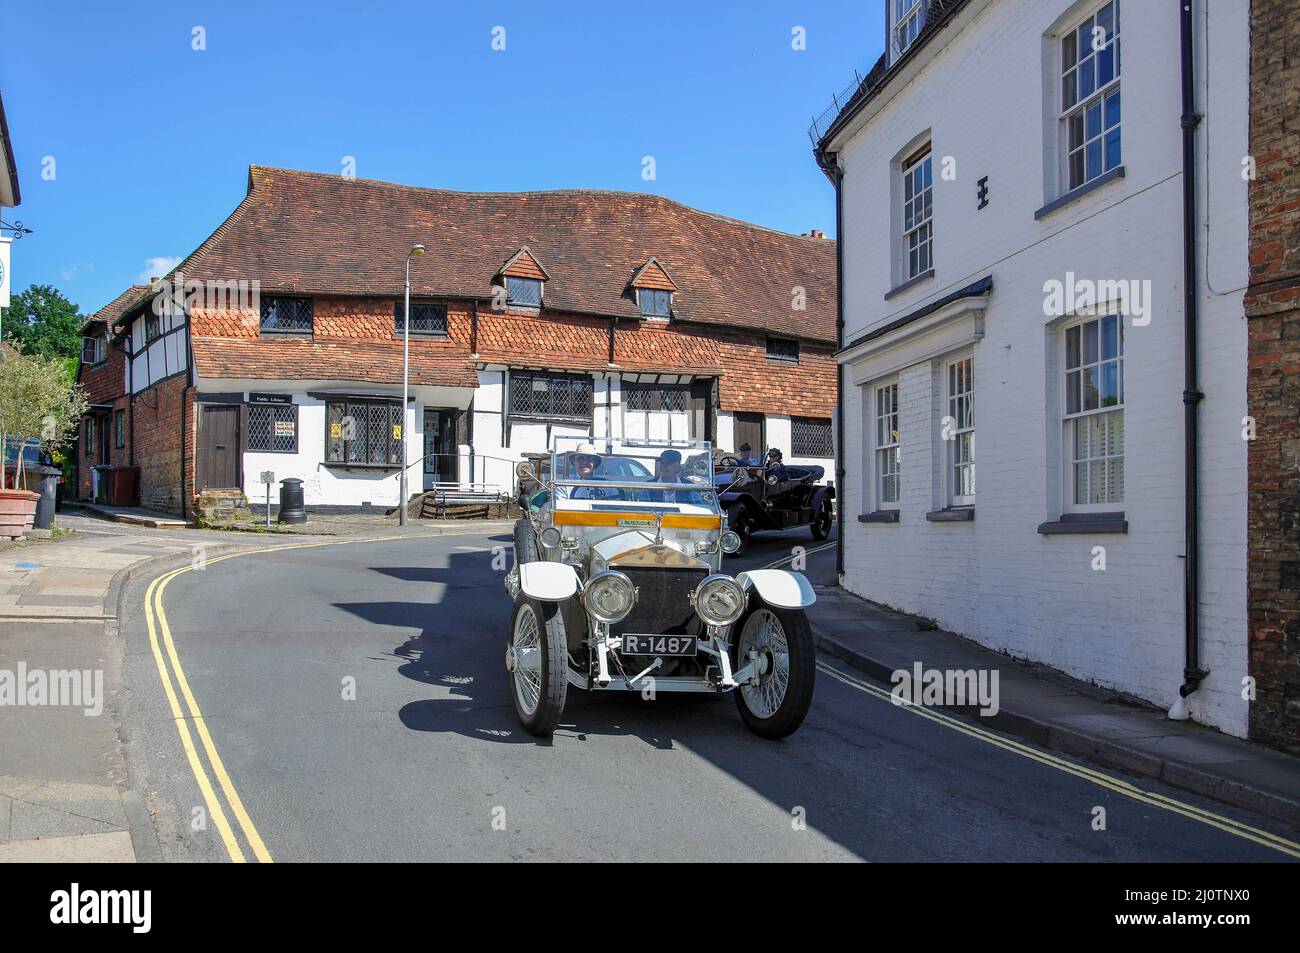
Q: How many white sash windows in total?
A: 6